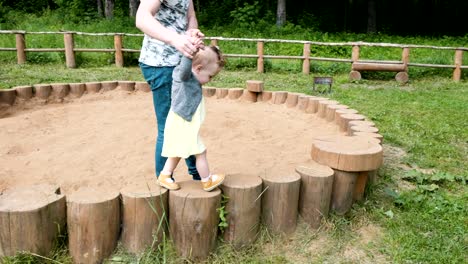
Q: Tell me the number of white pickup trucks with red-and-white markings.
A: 0